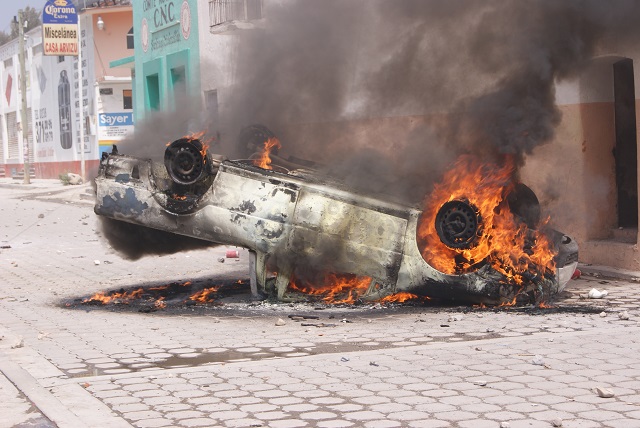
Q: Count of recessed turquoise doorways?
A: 2